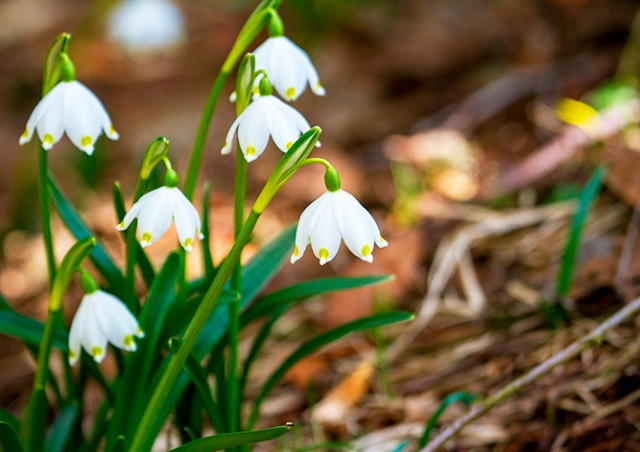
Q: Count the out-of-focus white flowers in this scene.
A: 1